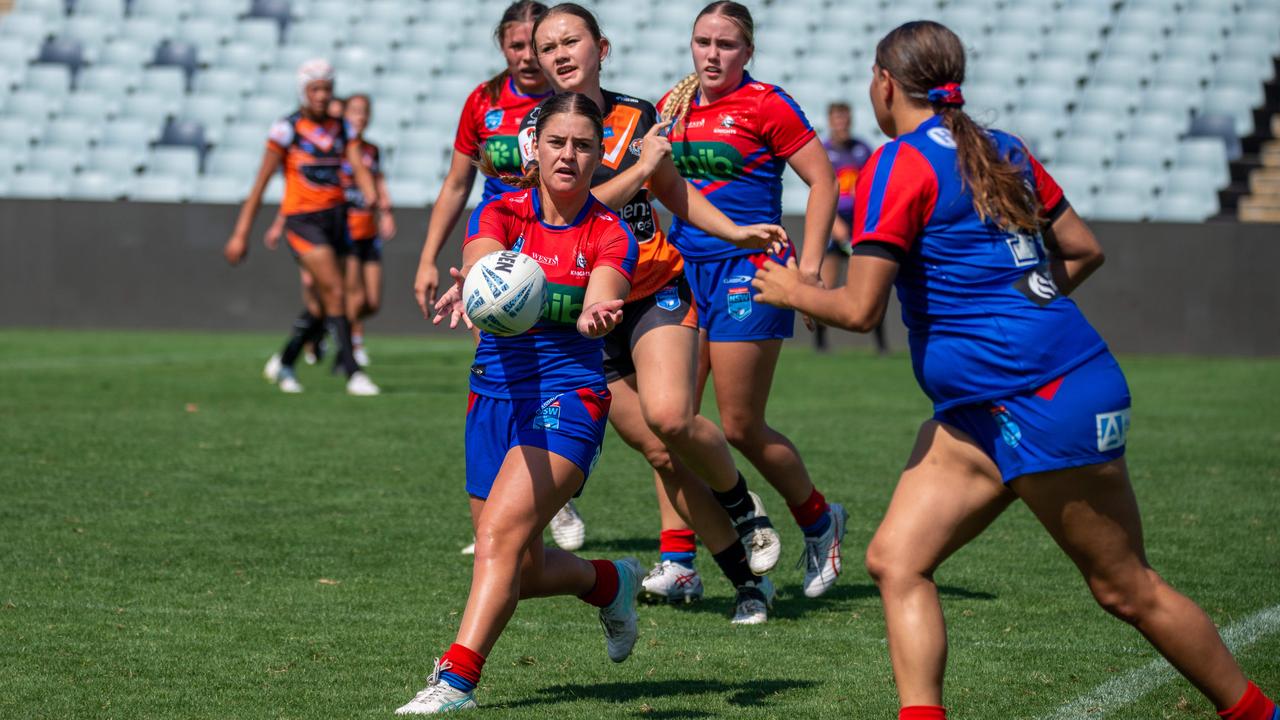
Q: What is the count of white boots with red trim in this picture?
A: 2